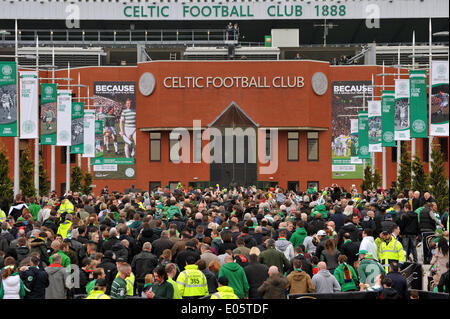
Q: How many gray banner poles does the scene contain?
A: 12